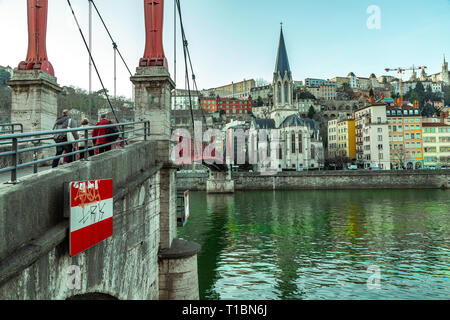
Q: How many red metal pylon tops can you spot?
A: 2